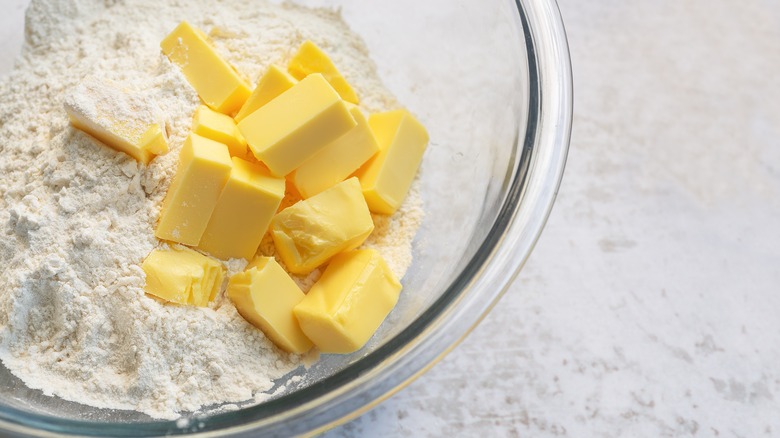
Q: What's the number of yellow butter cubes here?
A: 14